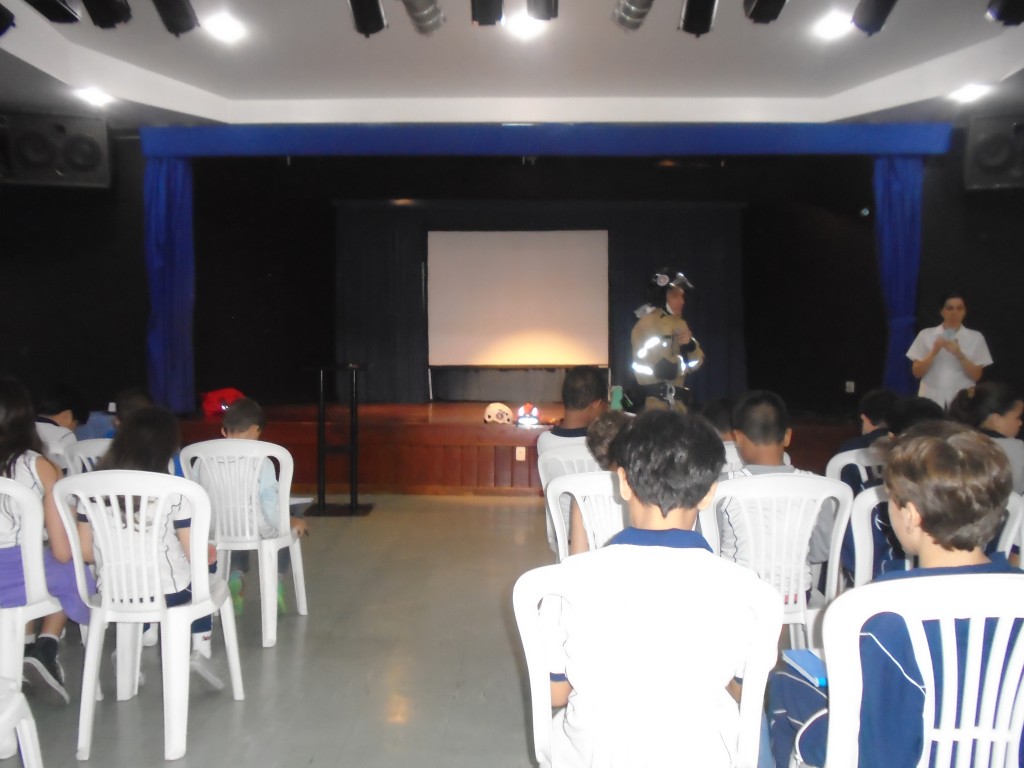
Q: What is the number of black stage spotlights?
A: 11